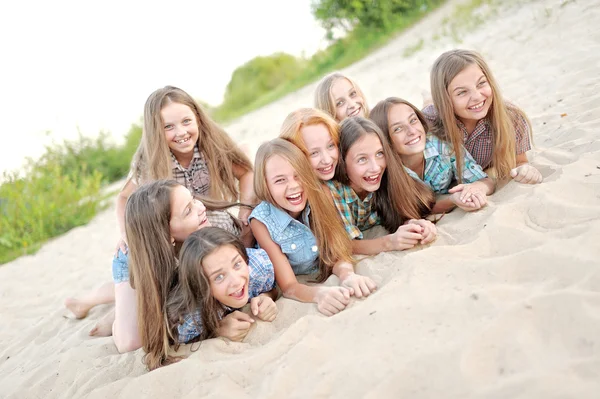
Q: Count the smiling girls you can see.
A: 9